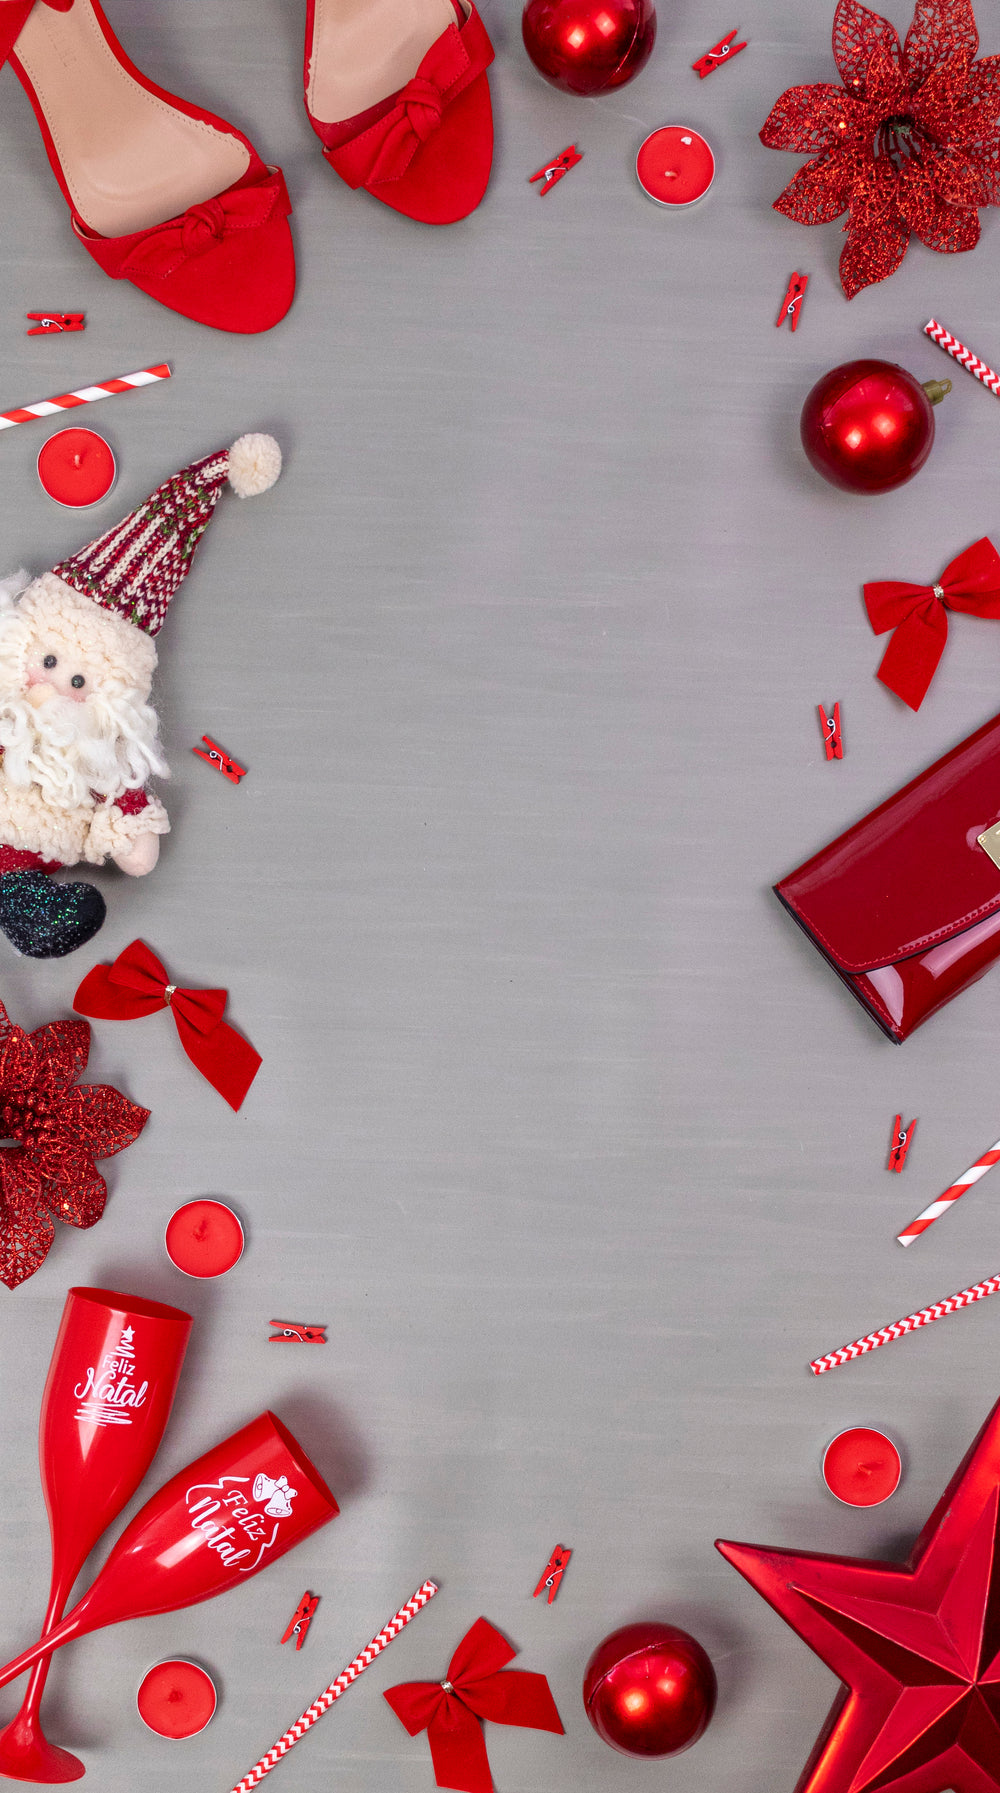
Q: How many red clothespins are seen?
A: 10